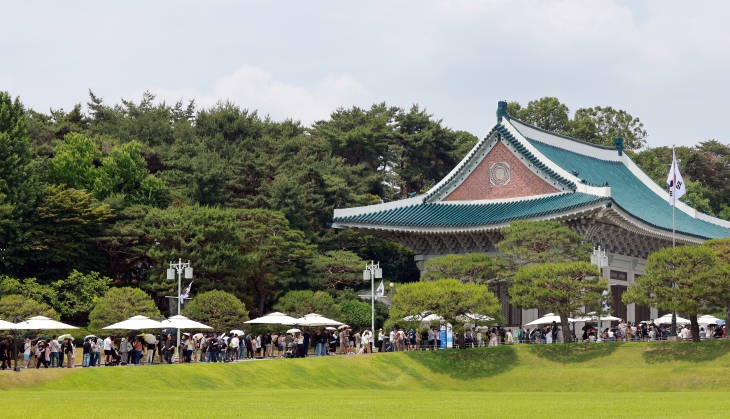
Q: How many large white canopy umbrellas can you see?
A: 12